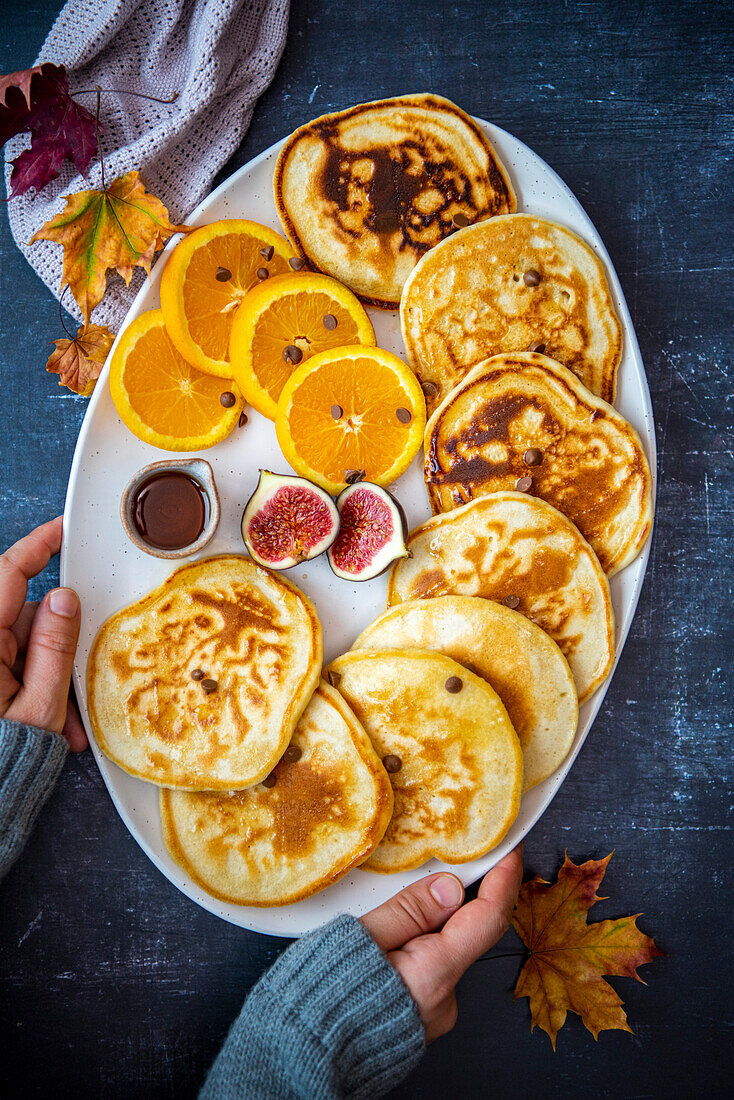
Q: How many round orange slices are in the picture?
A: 4